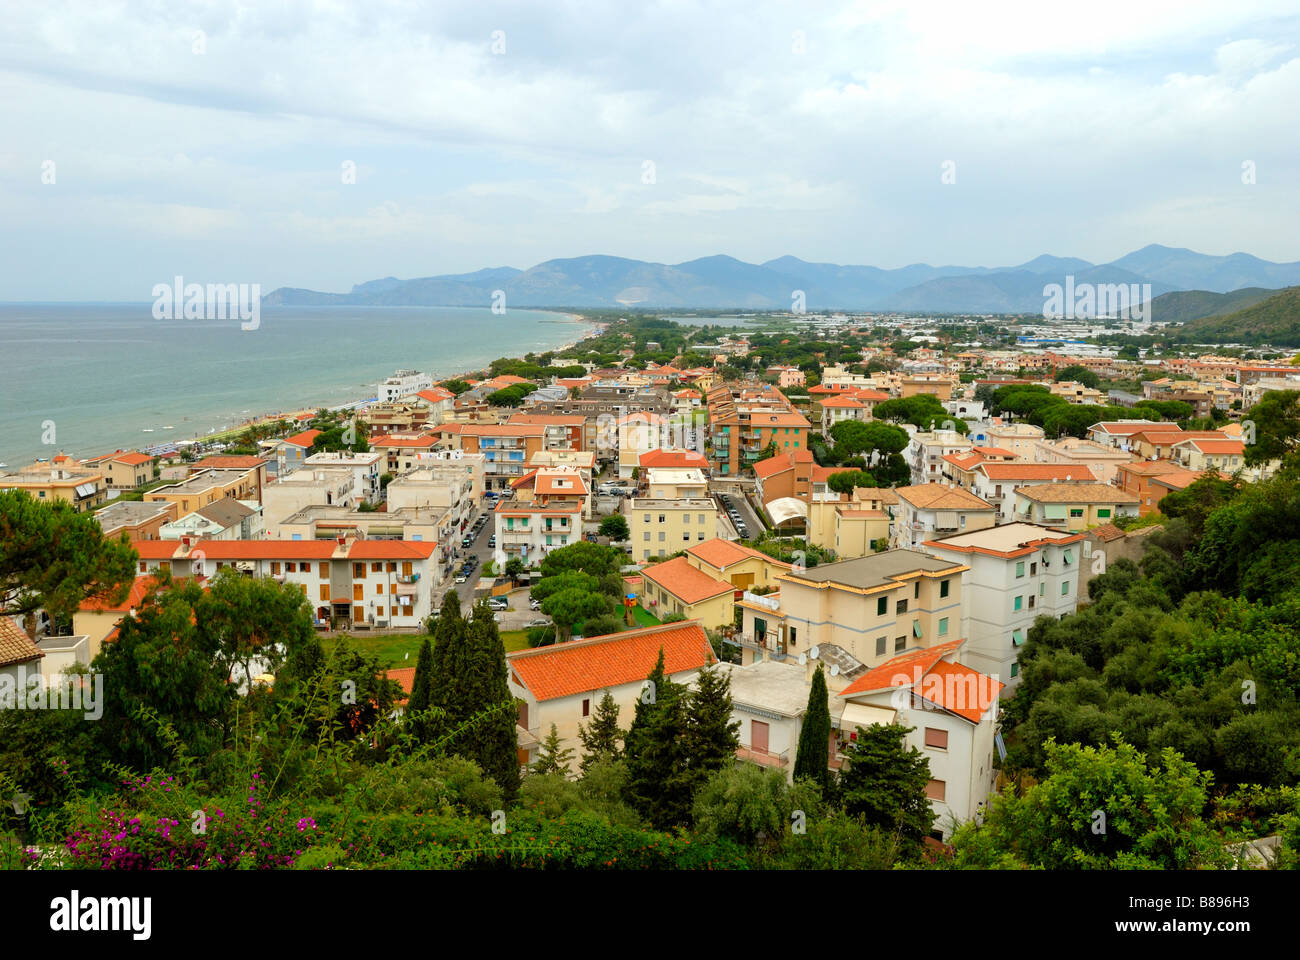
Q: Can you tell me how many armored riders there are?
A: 0